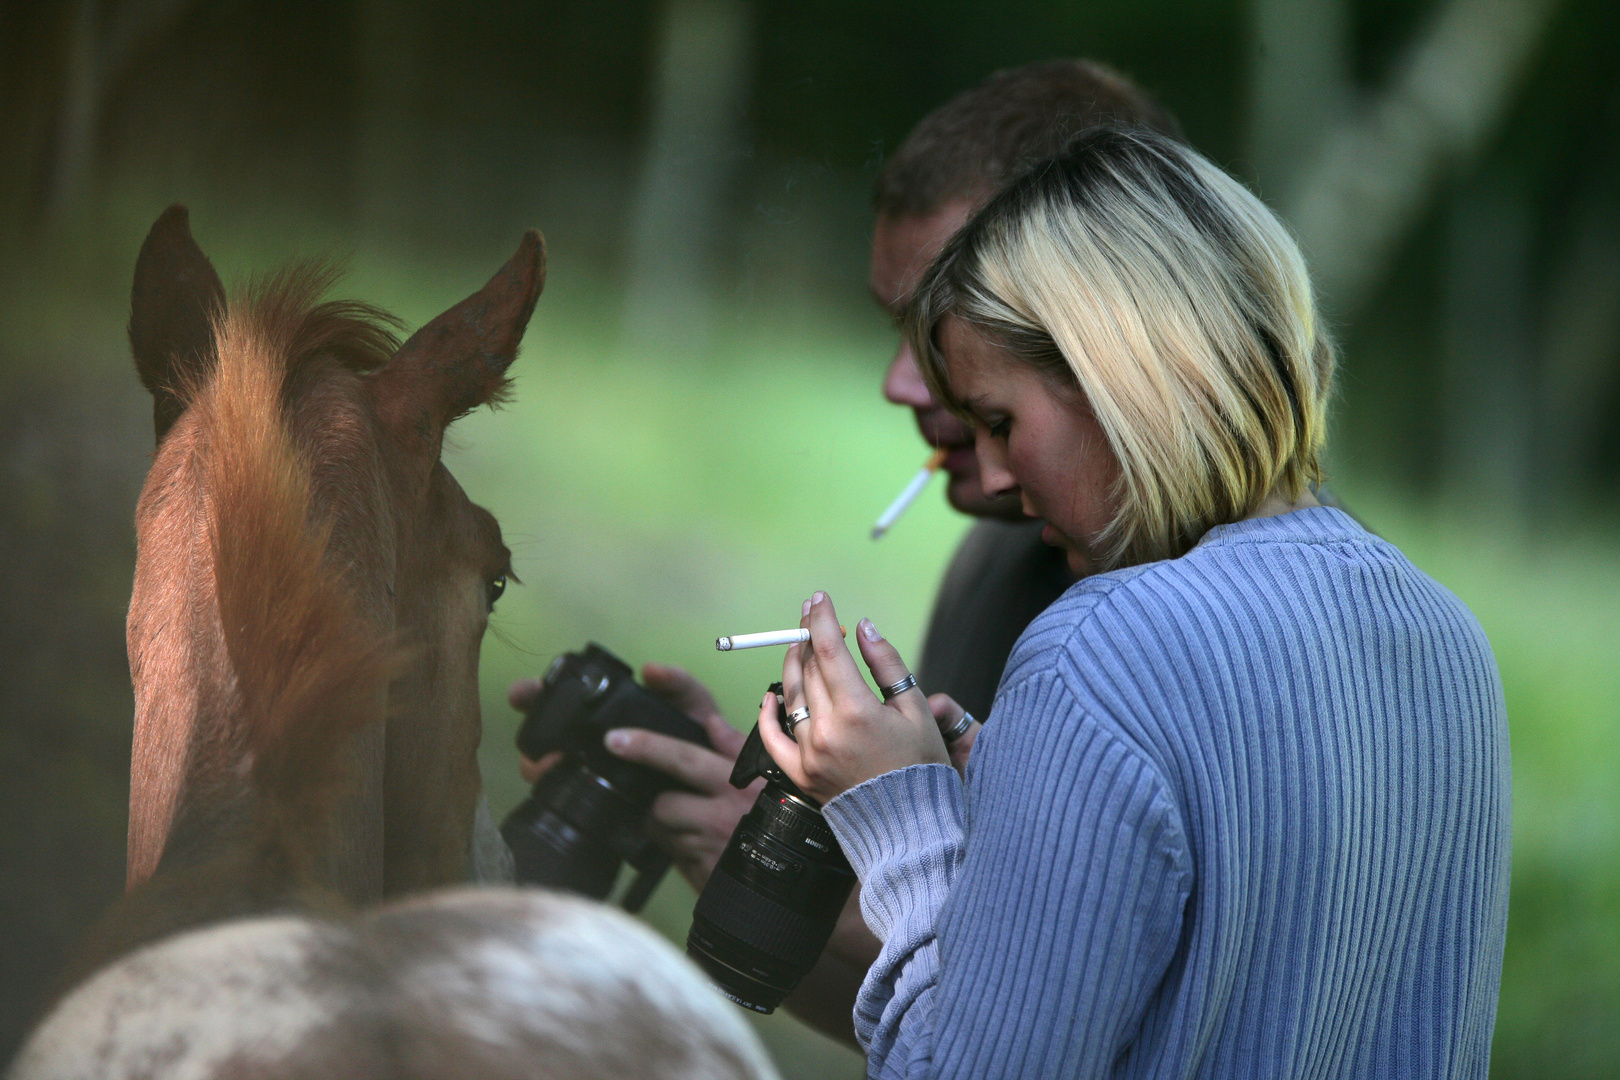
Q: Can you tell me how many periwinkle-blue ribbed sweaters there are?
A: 1